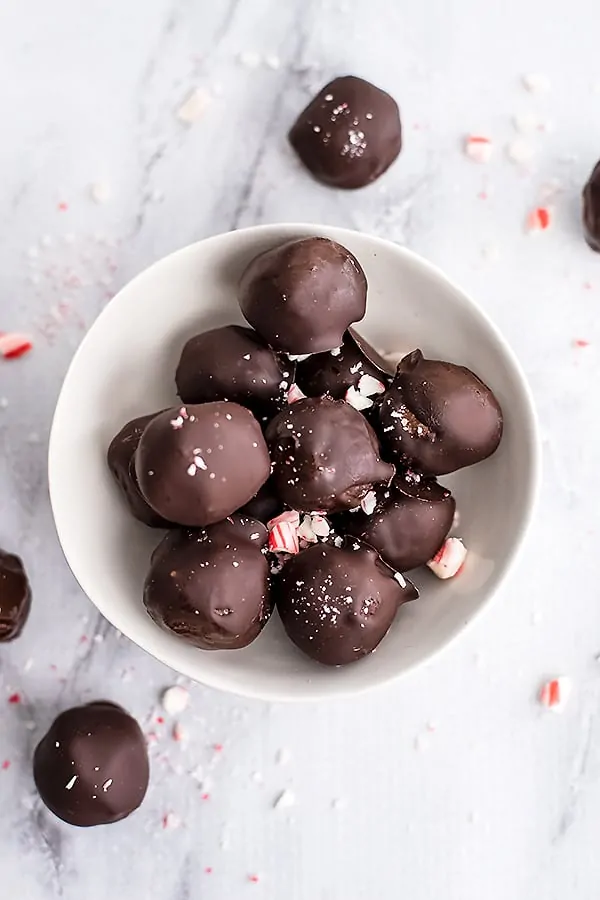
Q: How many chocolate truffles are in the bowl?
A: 10